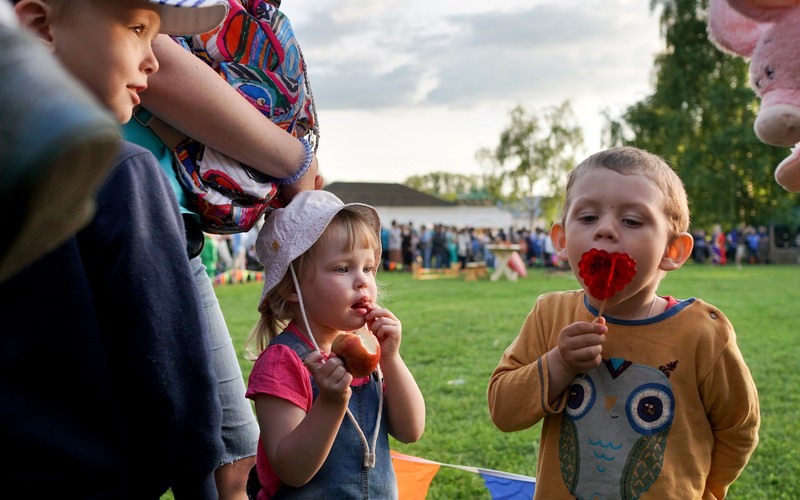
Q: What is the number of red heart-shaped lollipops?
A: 1